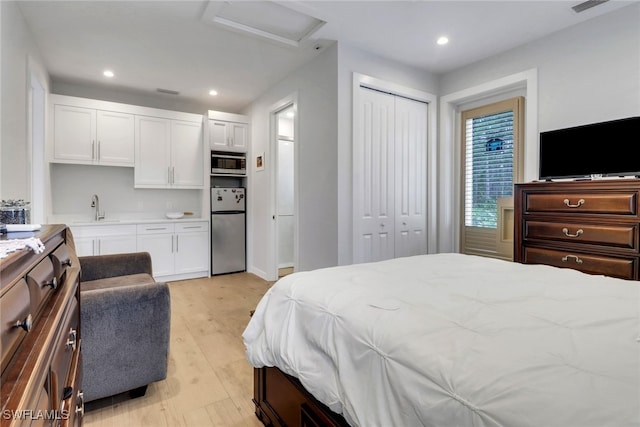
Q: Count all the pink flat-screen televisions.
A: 0